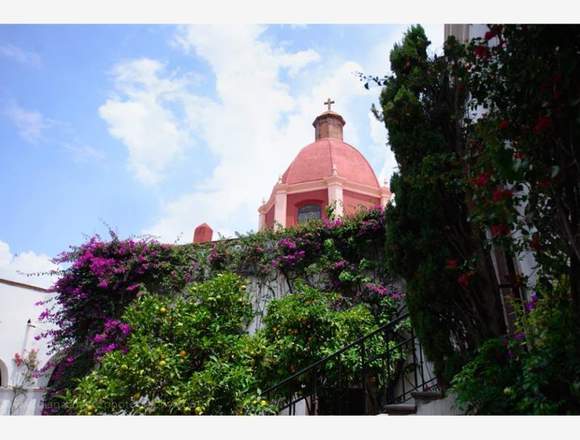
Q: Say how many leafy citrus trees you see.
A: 2